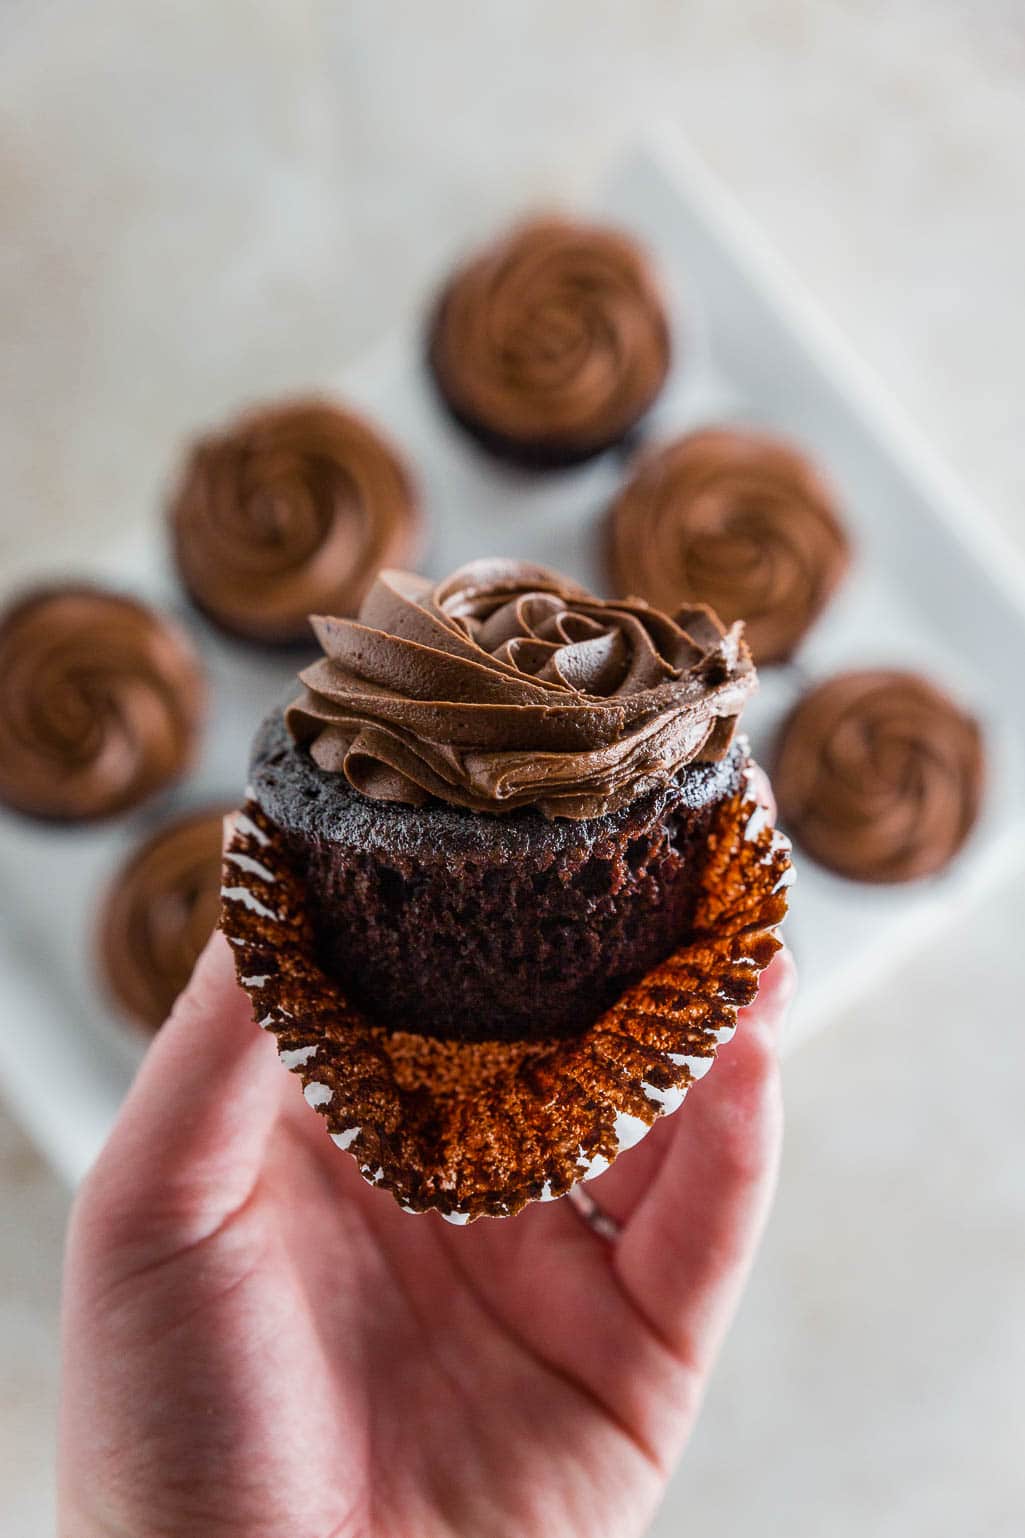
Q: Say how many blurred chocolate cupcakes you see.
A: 6